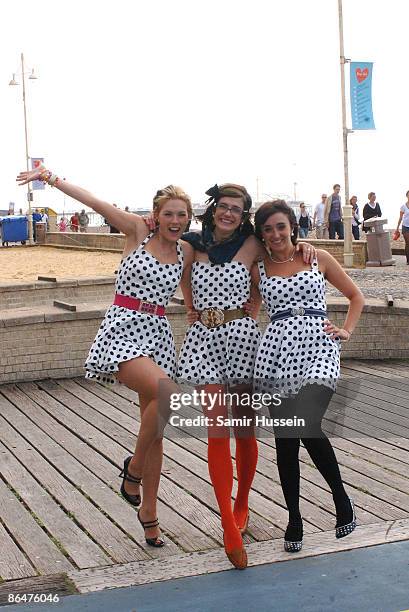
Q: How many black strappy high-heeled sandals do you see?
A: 2